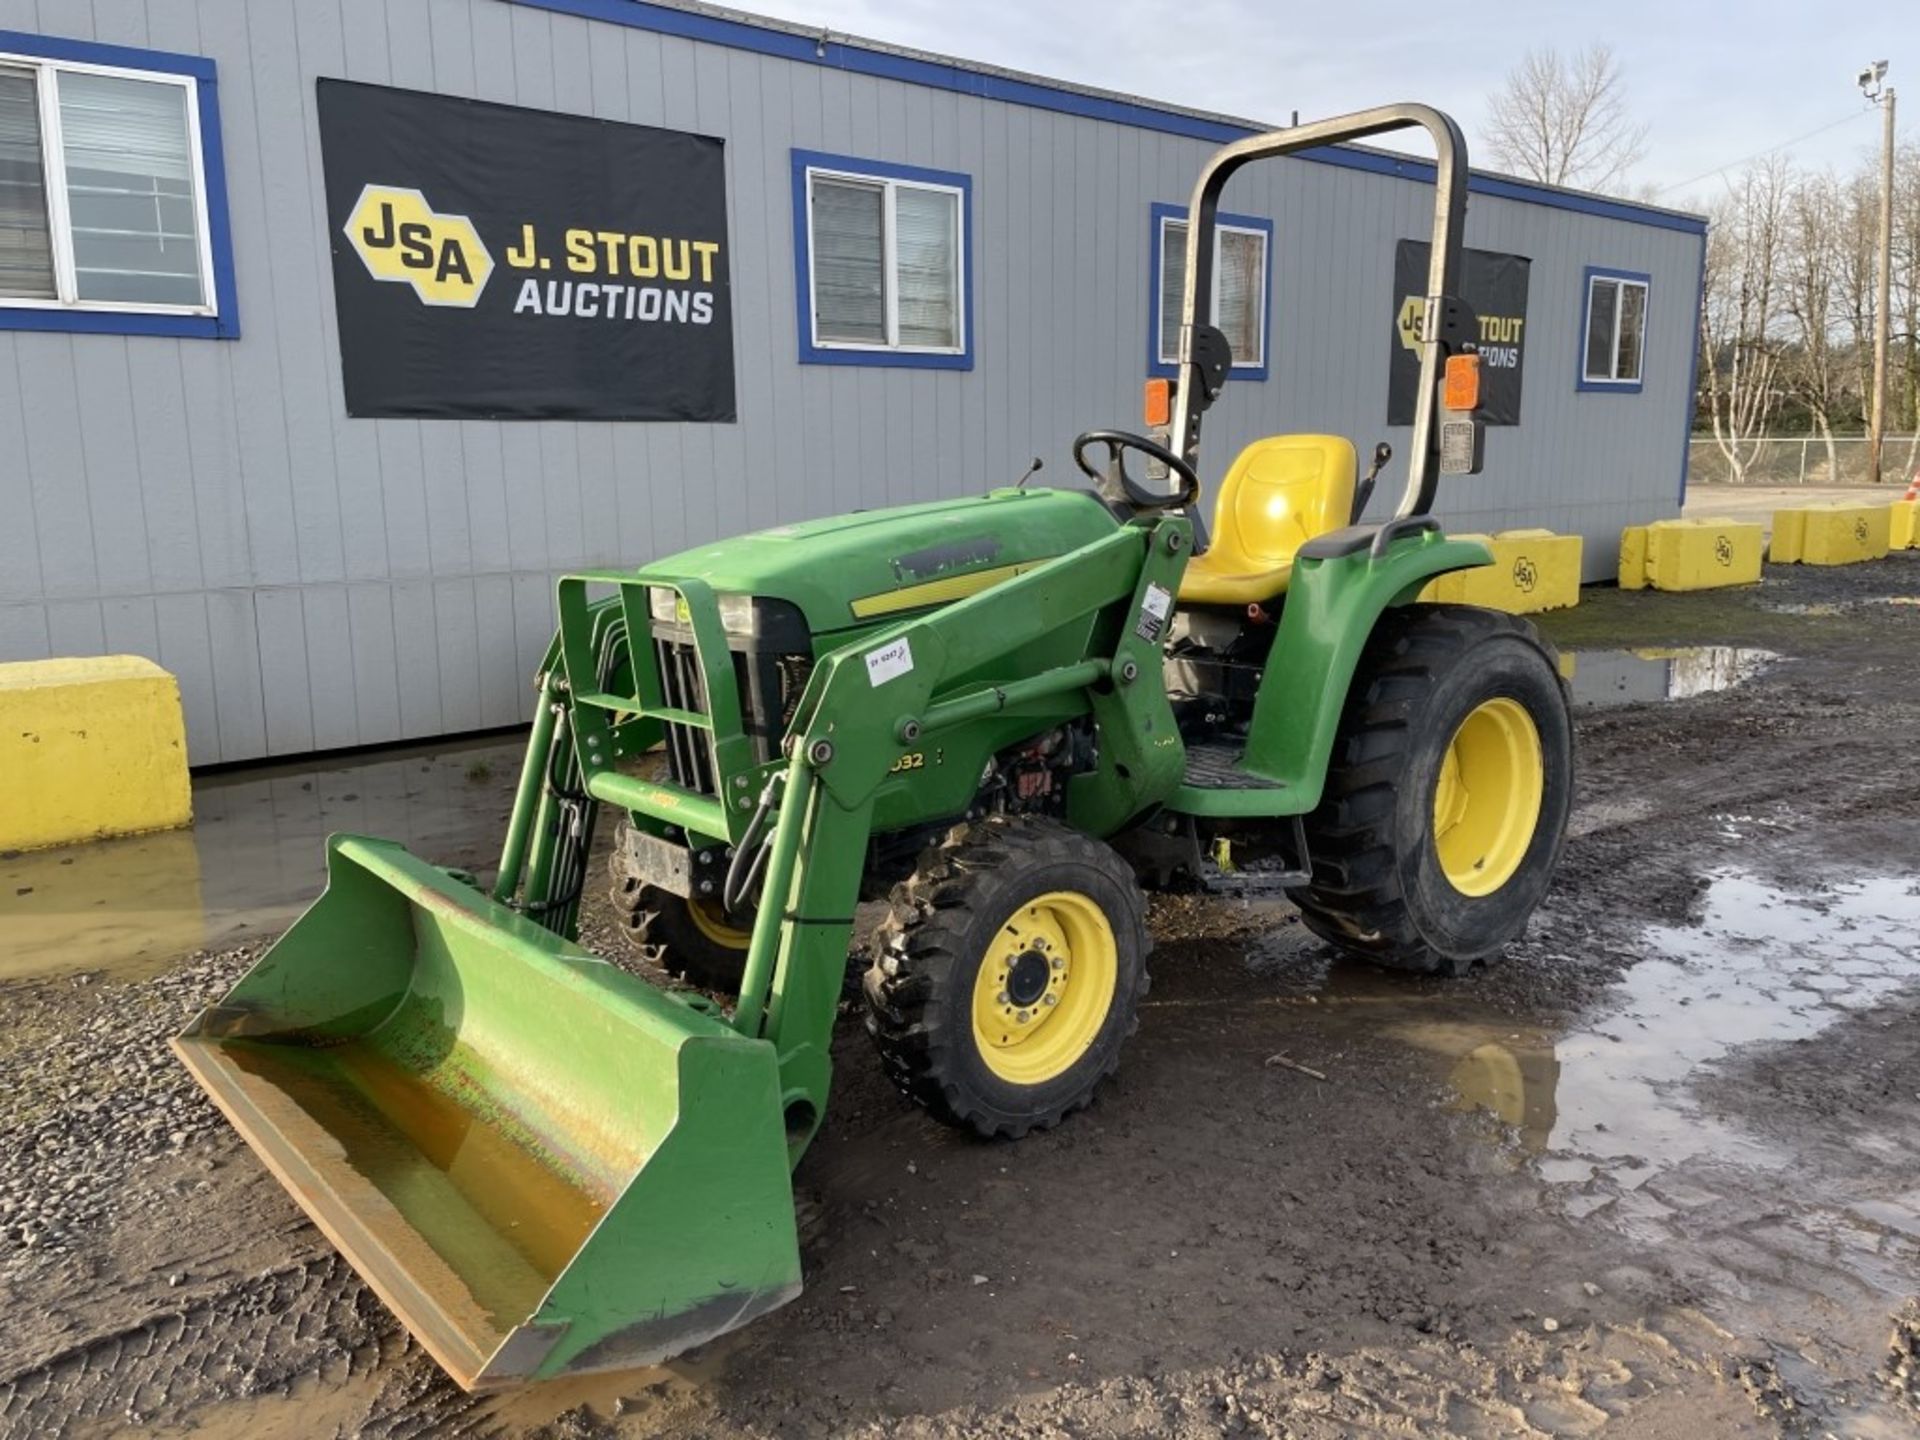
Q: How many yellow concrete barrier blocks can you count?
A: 5